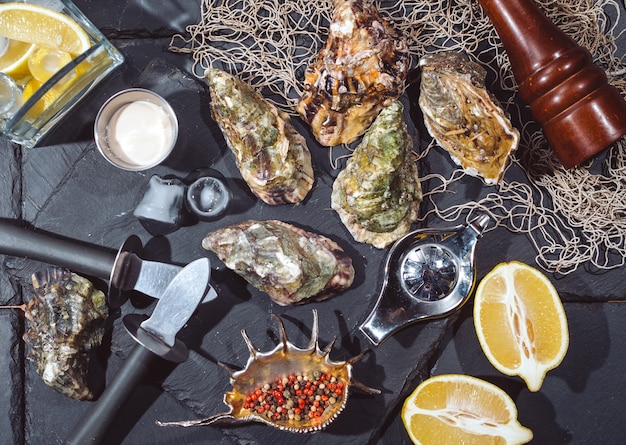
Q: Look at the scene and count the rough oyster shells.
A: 6